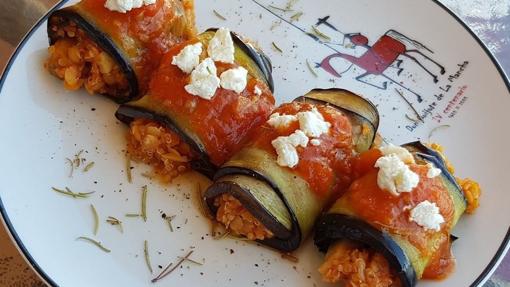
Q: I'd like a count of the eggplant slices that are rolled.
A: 4